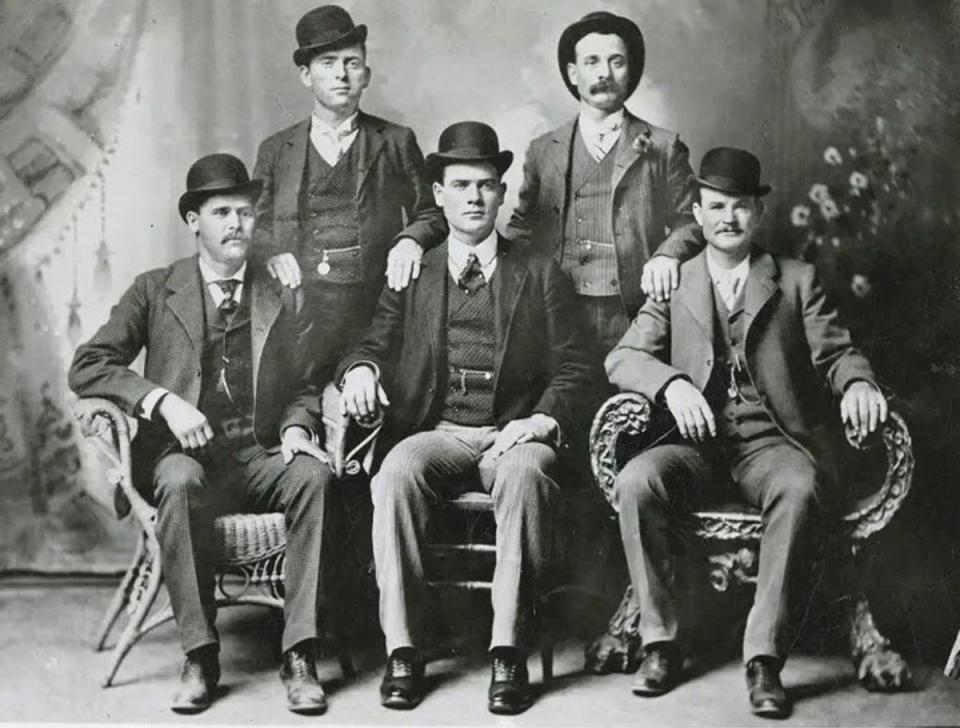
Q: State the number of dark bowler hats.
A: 5